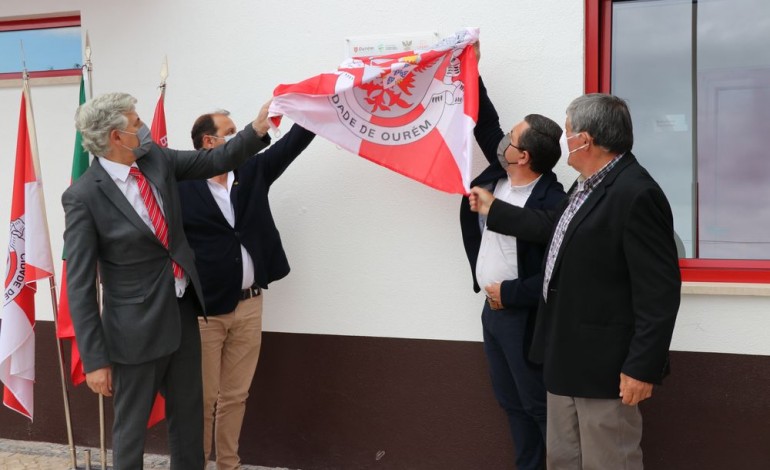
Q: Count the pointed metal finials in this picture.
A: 3